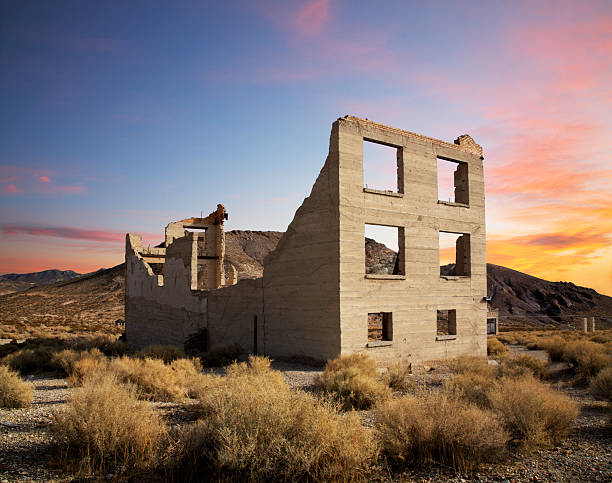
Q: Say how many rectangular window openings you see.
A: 6